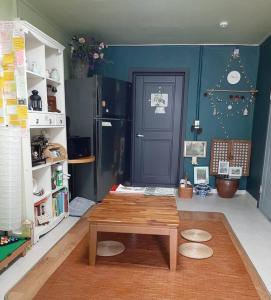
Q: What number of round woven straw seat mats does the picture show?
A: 3